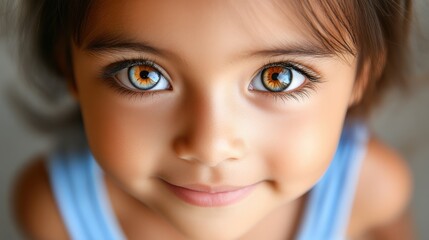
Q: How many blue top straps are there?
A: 2